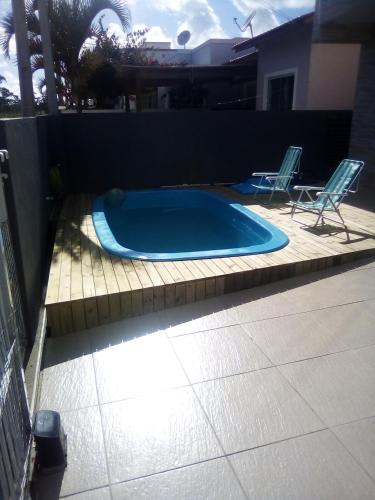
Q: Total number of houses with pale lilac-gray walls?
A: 1